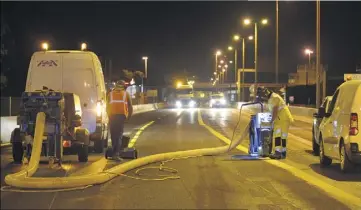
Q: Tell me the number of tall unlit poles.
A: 2